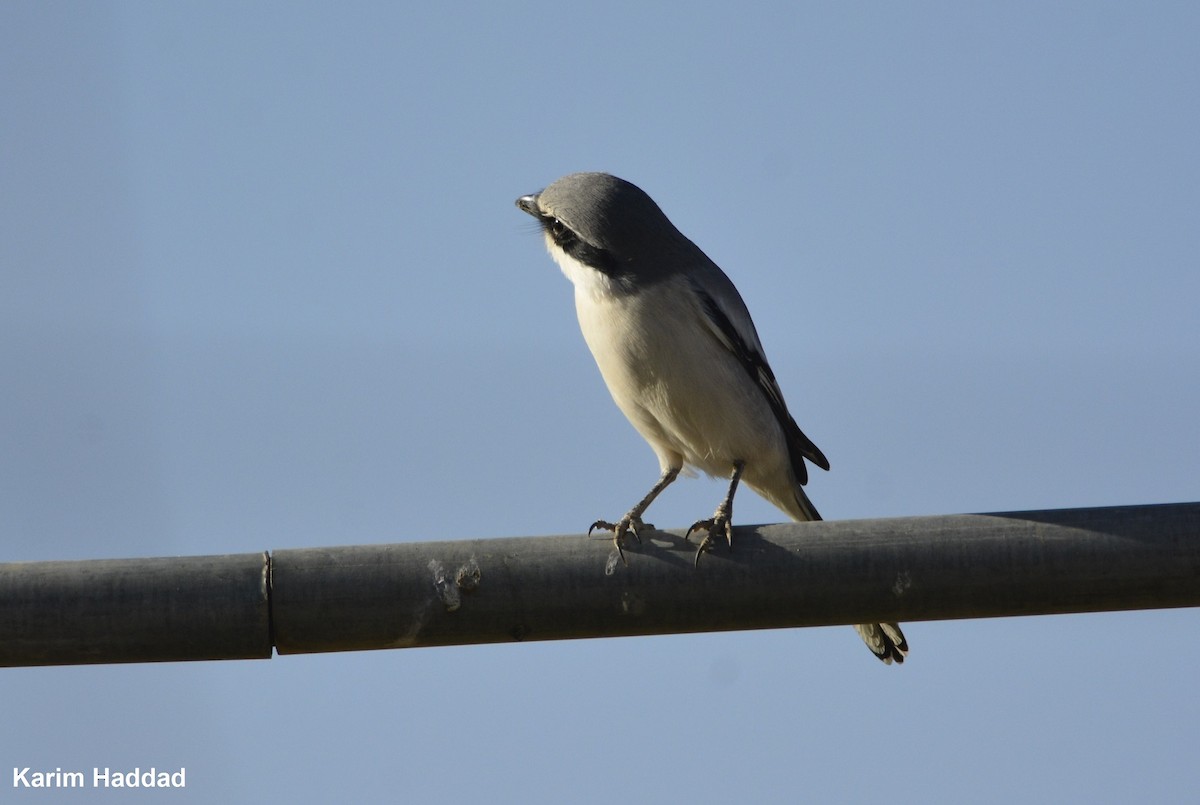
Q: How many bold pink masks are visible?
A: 0